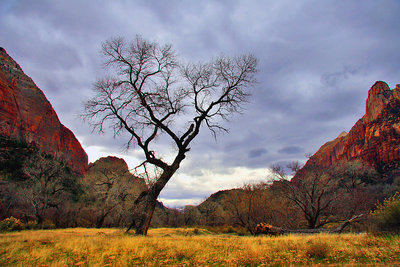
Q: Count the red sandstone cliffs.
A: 2